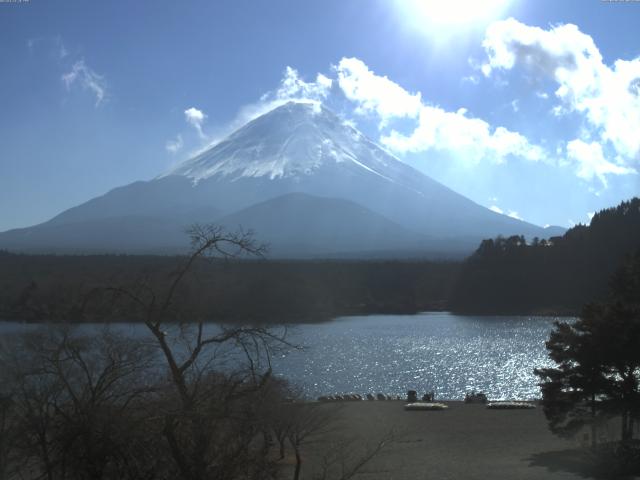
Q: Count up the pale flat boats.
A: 2